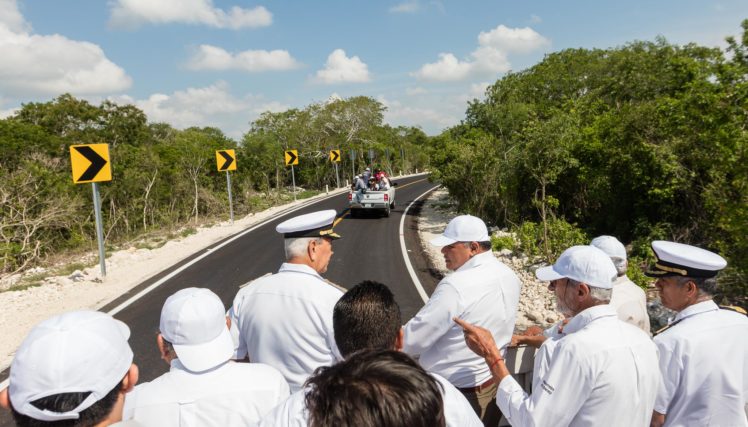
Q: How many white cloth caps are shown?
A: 5